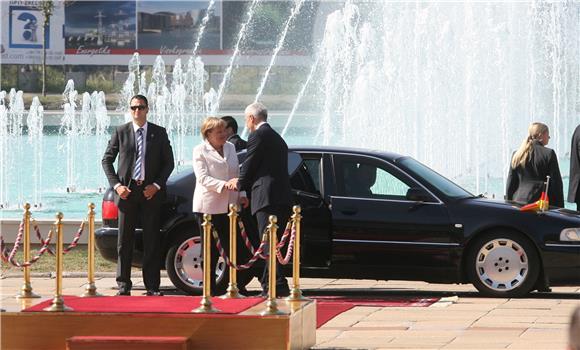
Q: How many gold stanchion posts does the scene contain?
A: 7